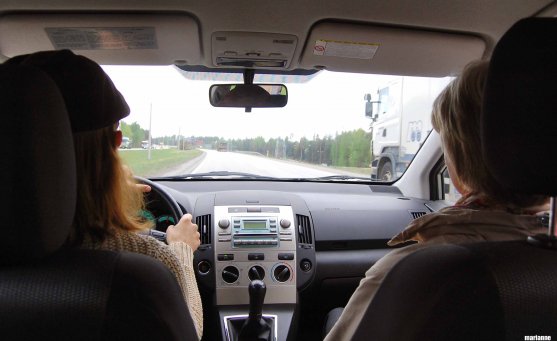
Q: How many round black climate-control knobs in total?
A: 3